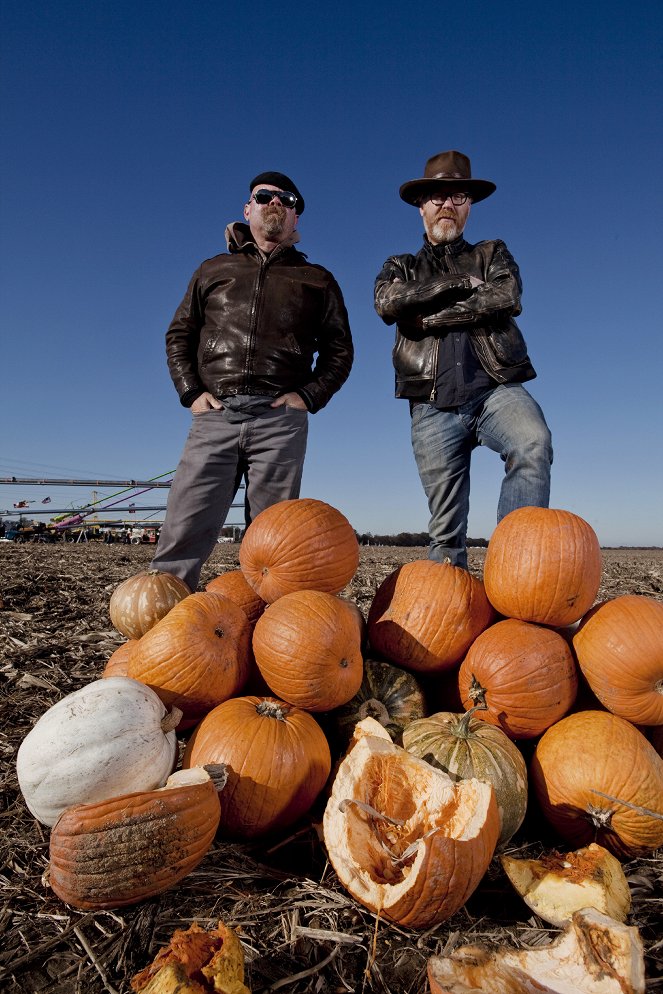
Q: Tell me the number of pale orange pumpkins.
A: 1